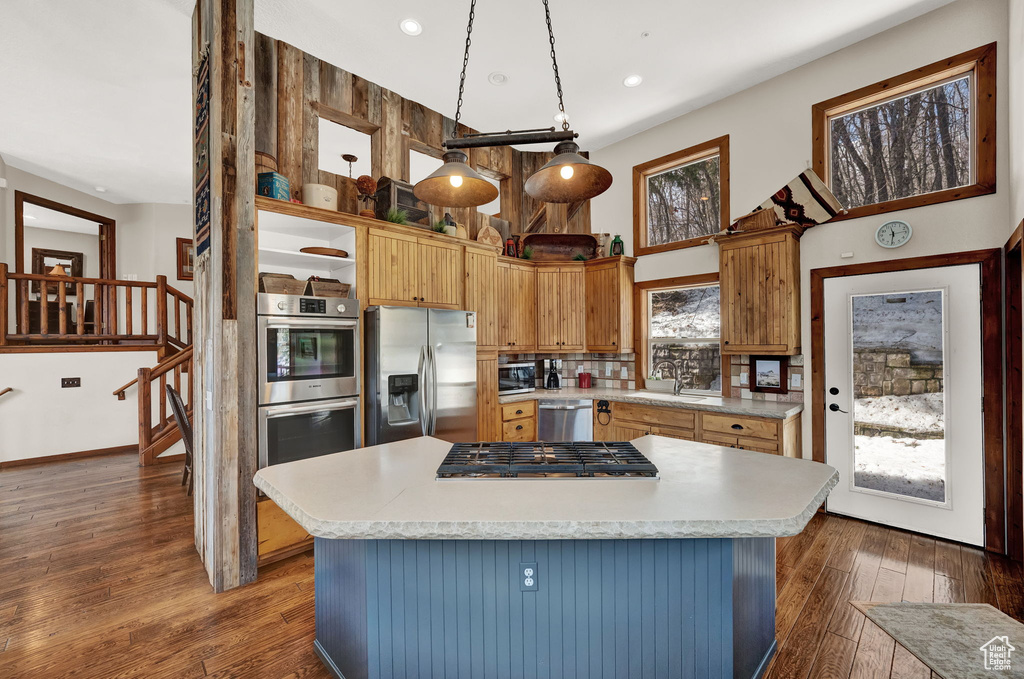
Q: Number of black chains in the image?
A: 2